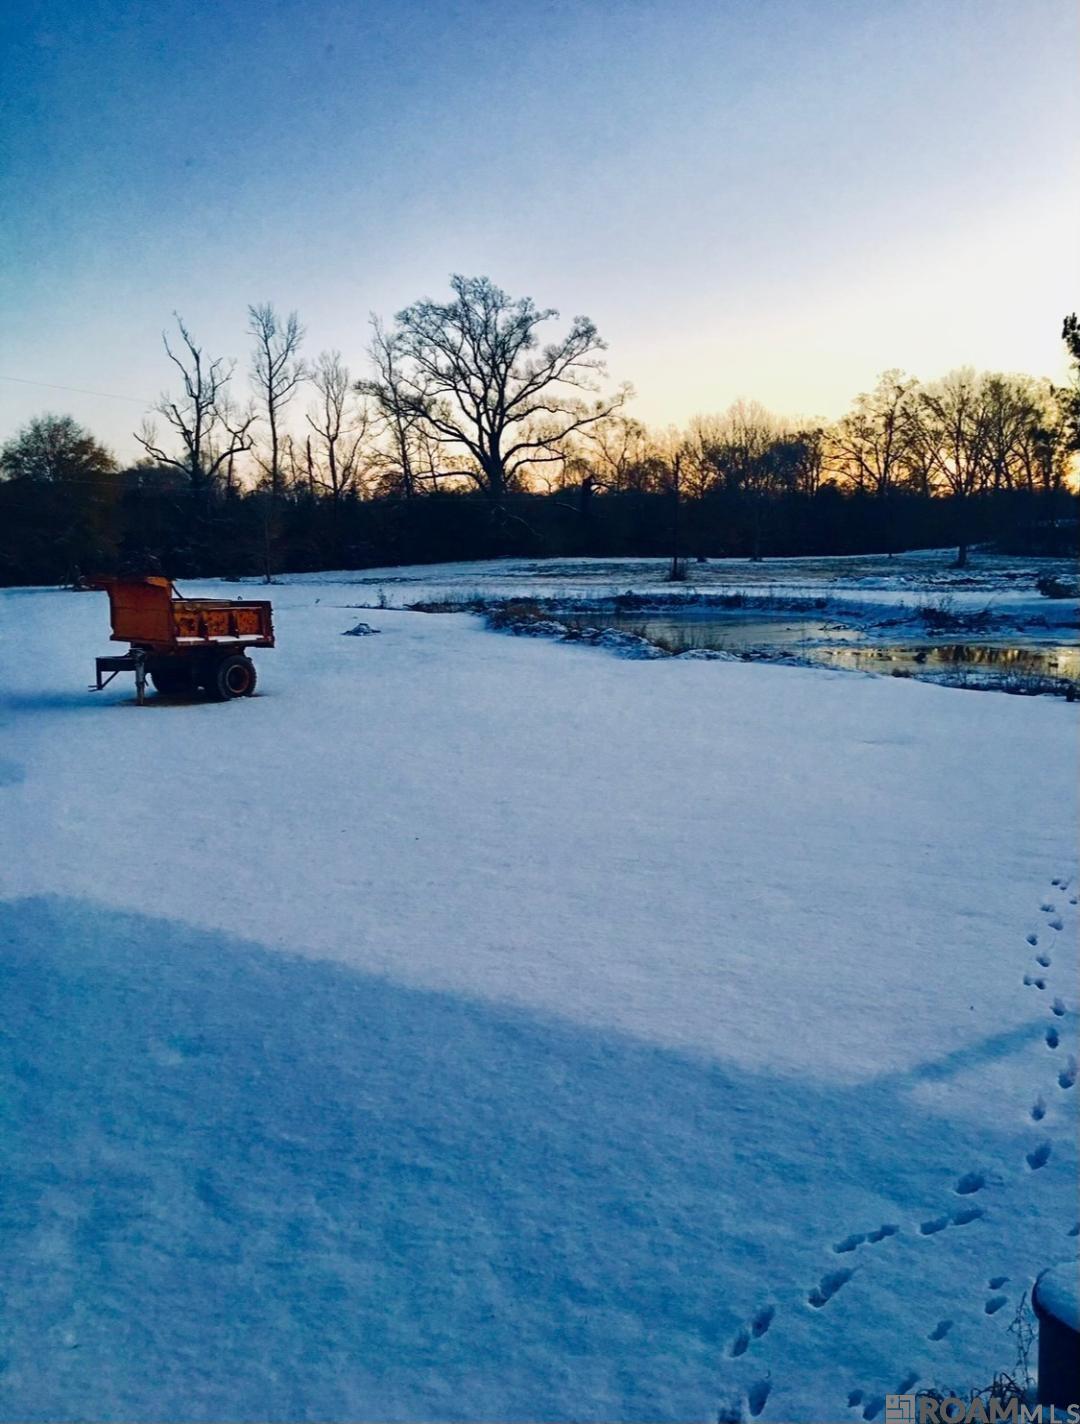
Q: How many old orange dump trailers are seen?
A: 1